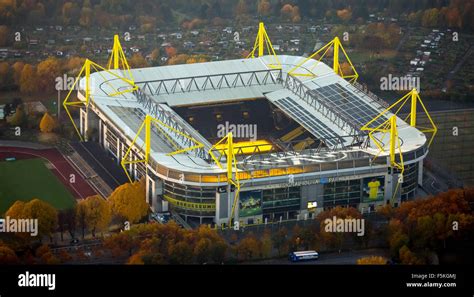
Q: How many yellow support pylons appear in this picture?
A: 8